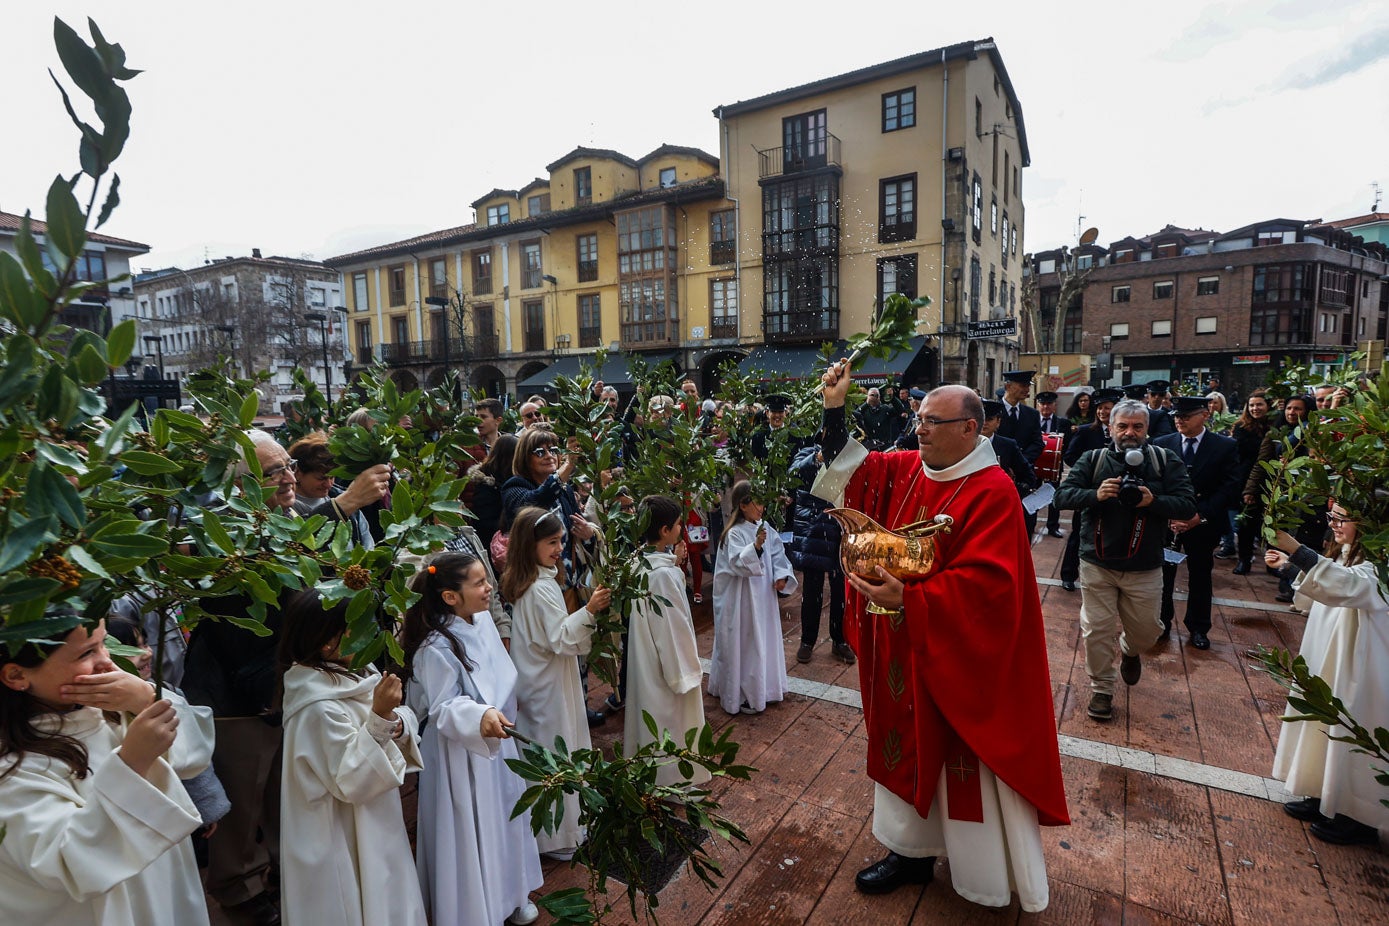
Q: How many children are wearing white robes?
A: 7